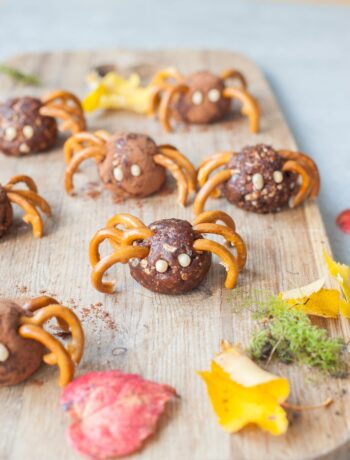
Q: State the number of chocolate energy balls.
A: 7